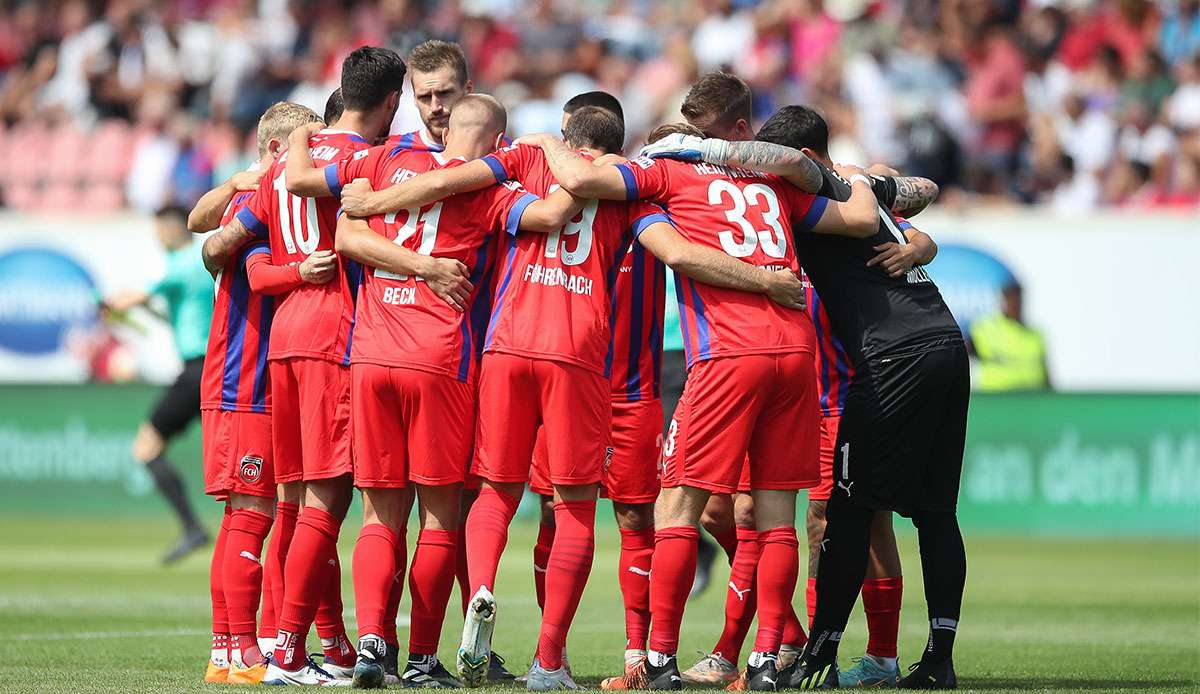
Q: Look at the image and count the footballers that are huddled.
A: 11